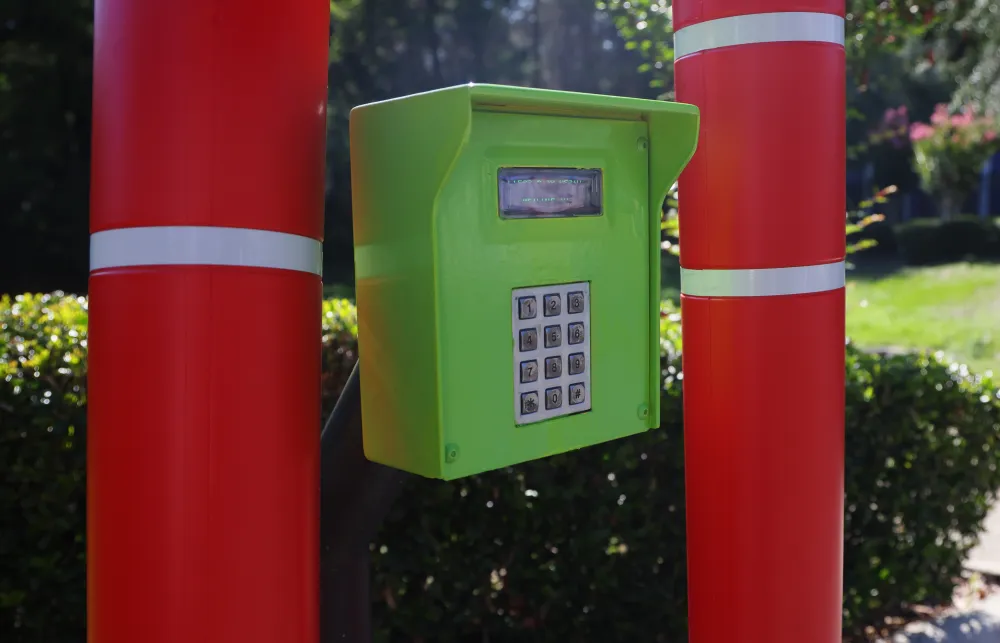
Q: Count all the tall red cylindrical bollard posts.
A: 2